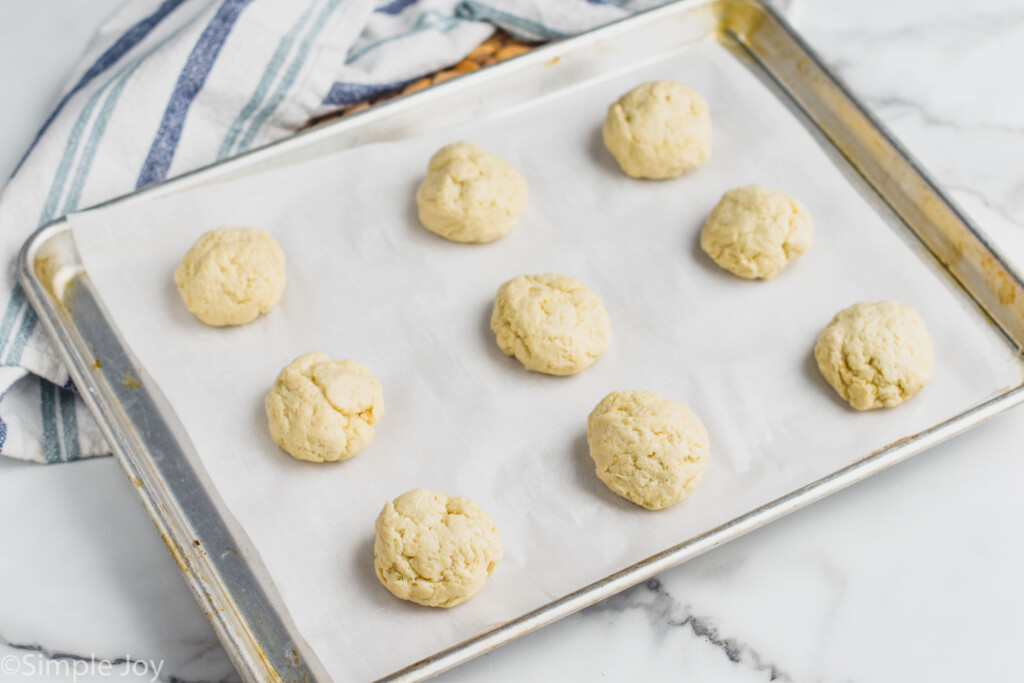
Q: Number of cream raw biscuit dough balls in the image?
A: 9